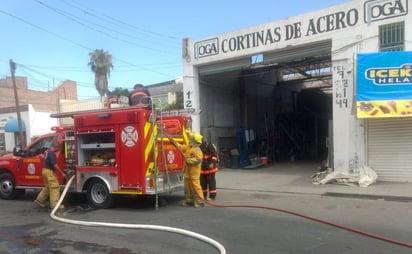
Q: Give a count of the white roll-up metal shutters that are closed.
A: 1